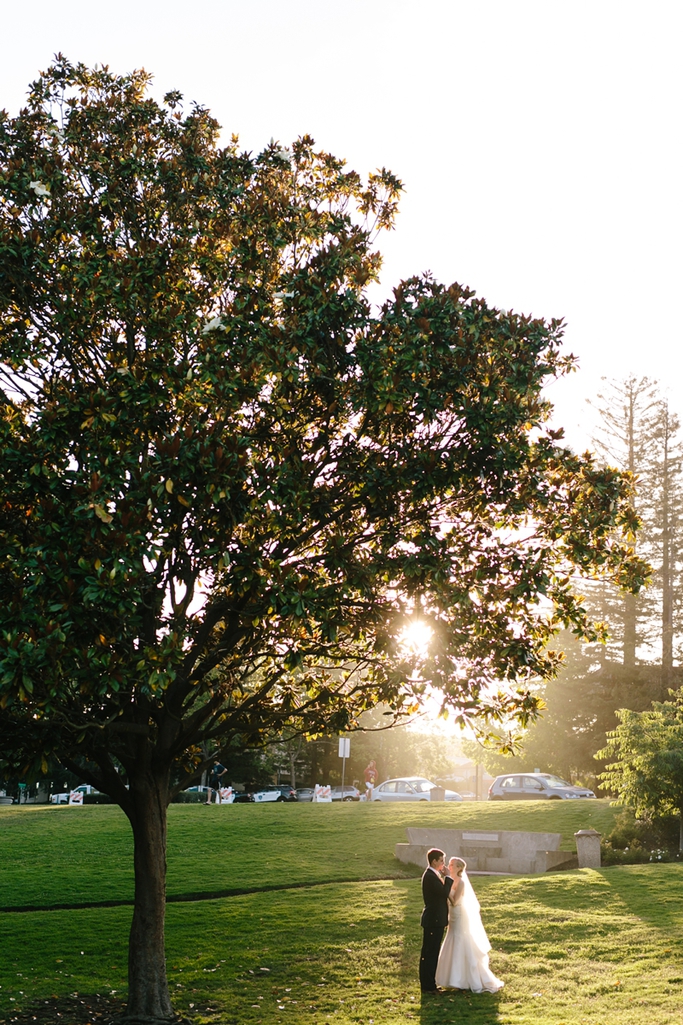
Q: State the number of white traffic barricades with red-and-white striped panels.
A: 3